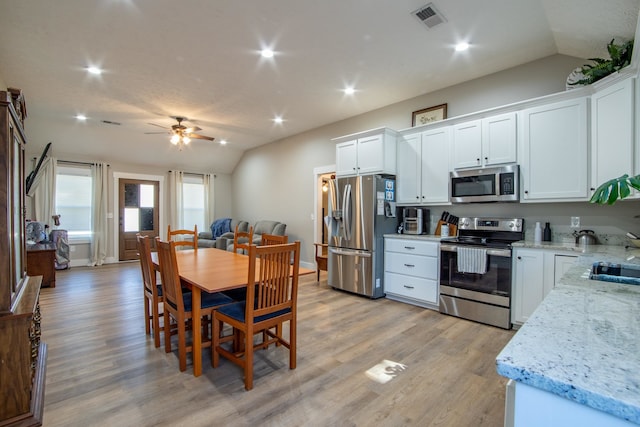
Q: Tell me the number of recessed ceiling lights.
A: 7